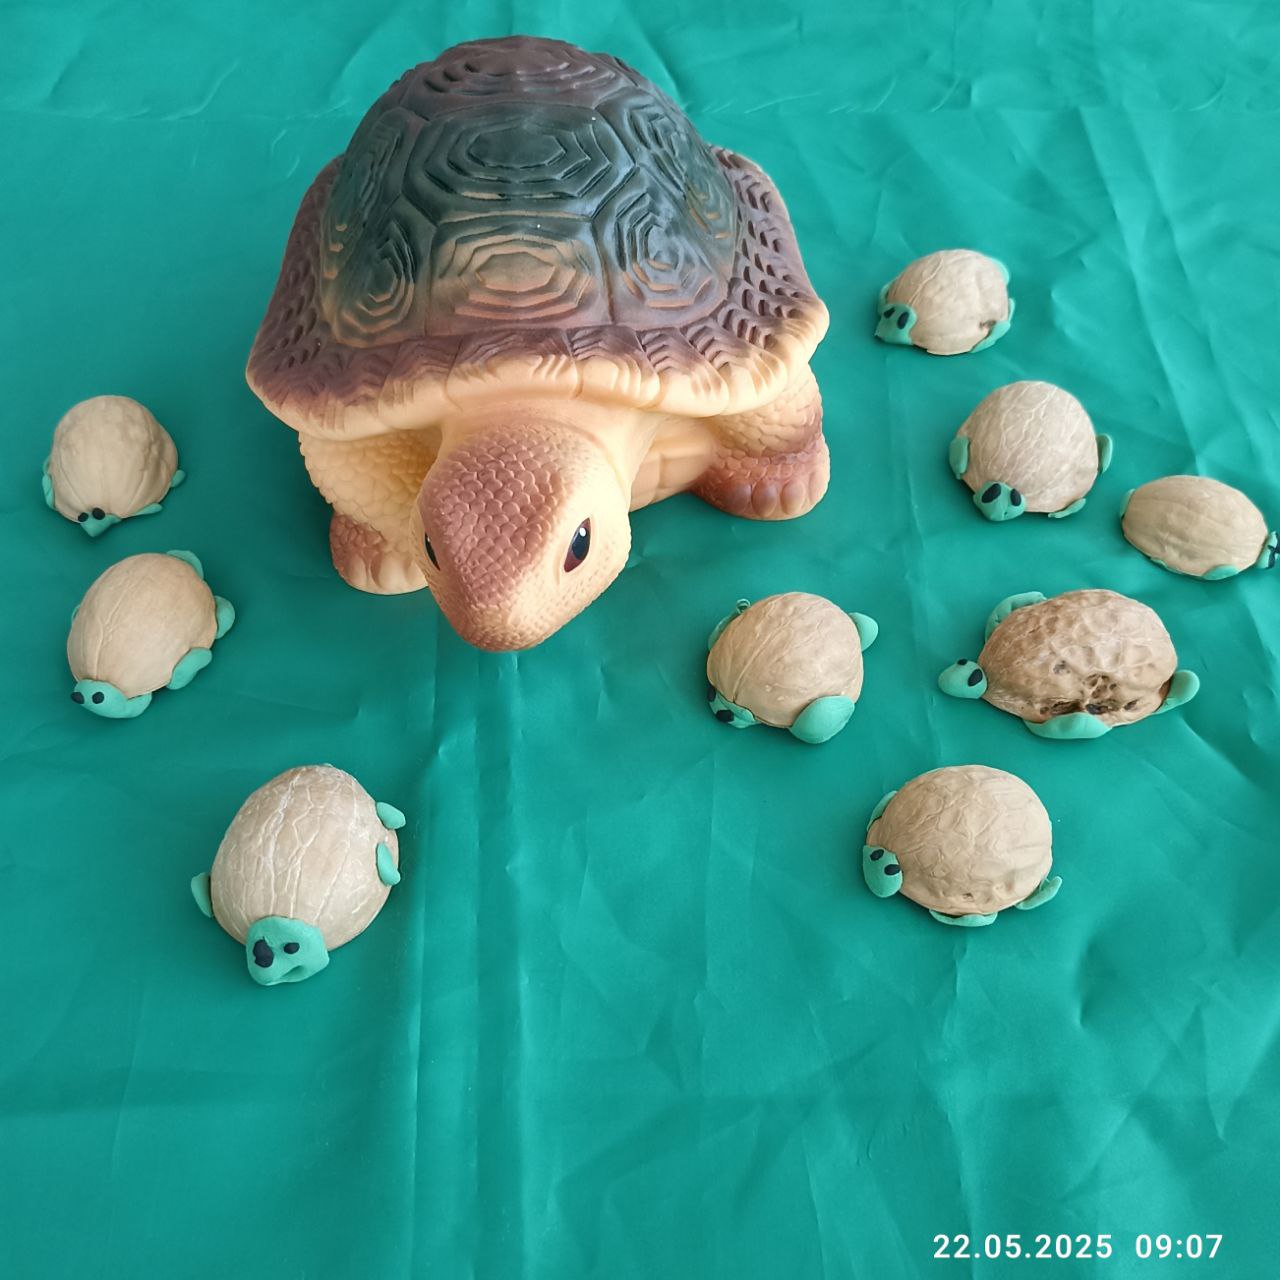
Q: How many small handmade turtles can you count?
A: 9